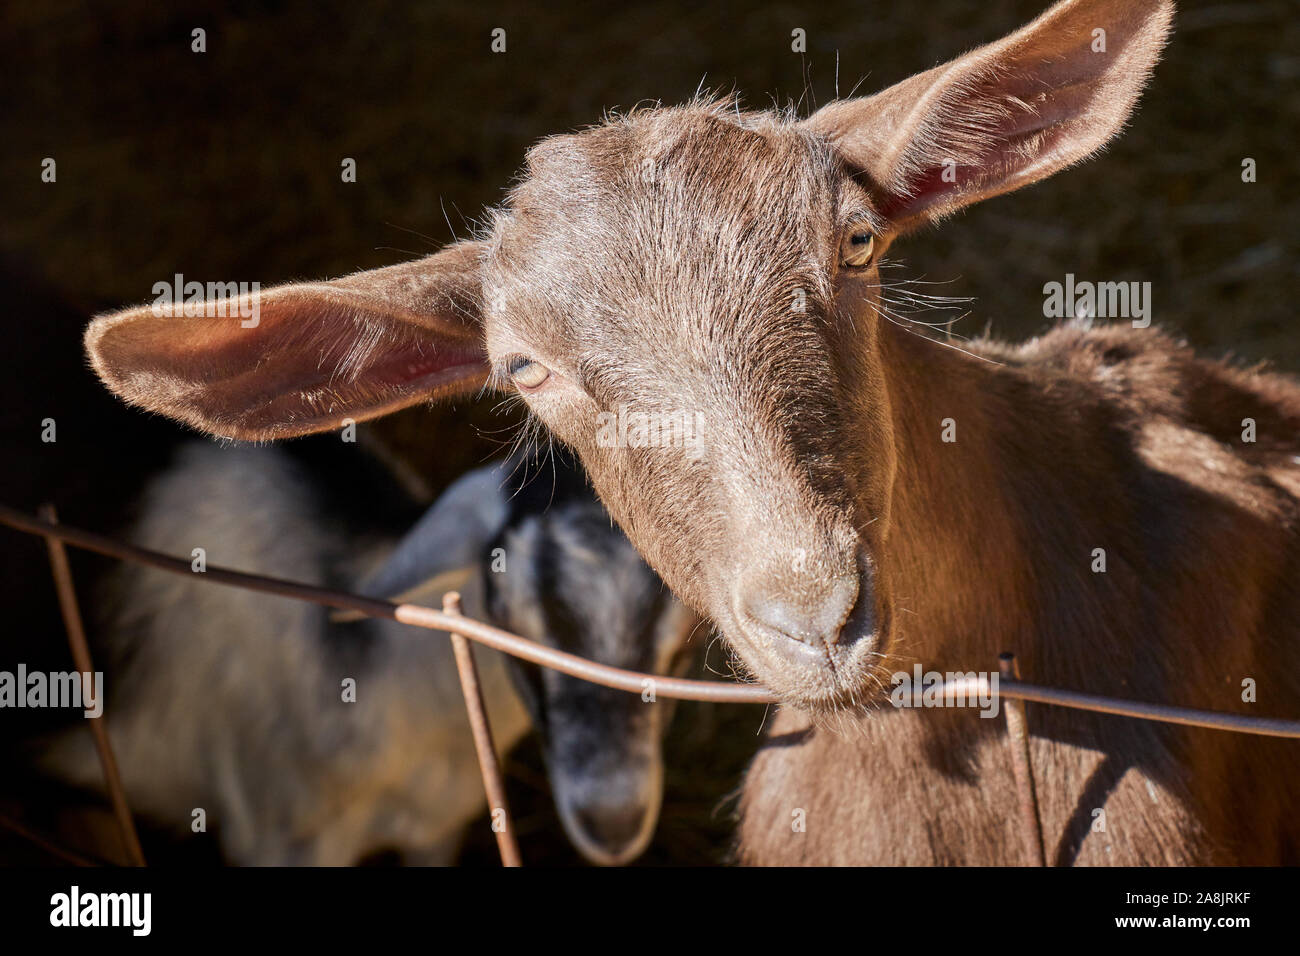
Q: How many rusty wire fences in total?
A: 1